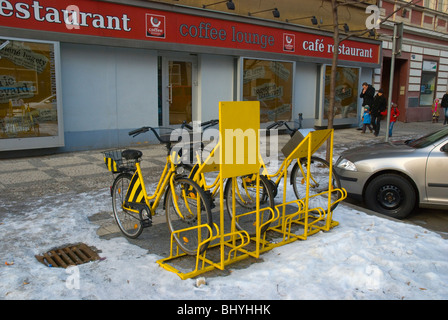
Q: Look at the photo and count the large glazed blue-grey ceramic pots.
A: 0